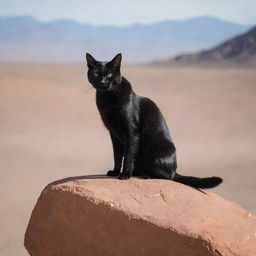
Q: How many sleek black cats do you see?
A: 1